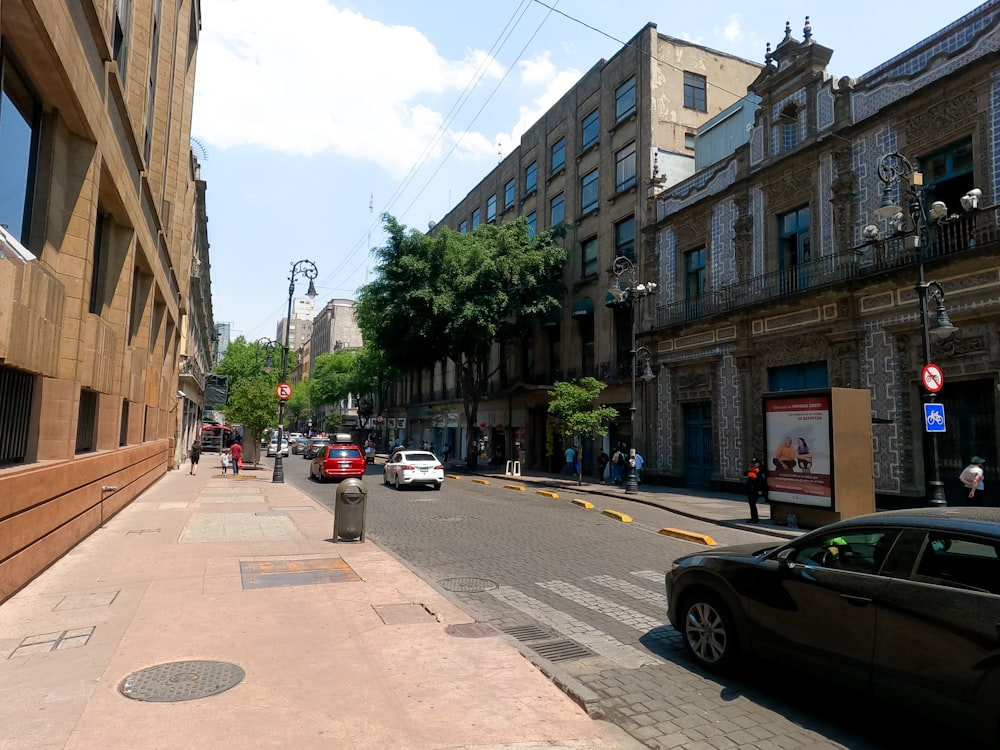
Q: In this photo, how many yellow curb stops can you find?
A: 7